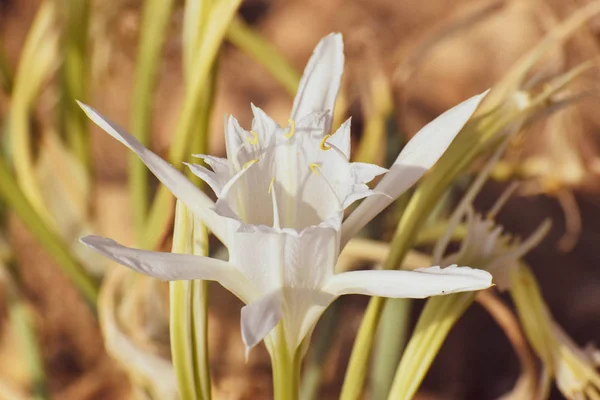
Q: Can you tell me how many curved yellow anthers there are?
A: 6